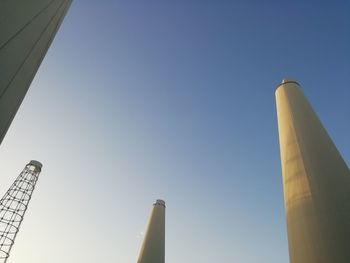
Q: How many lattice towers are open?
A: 1